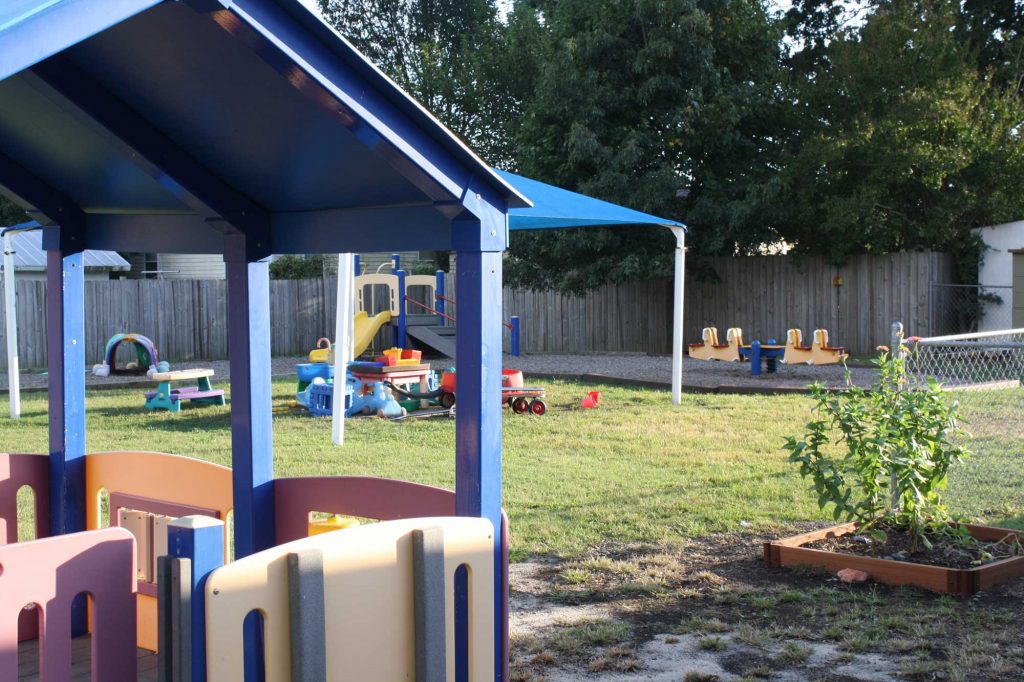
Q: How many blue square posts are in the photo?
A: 4